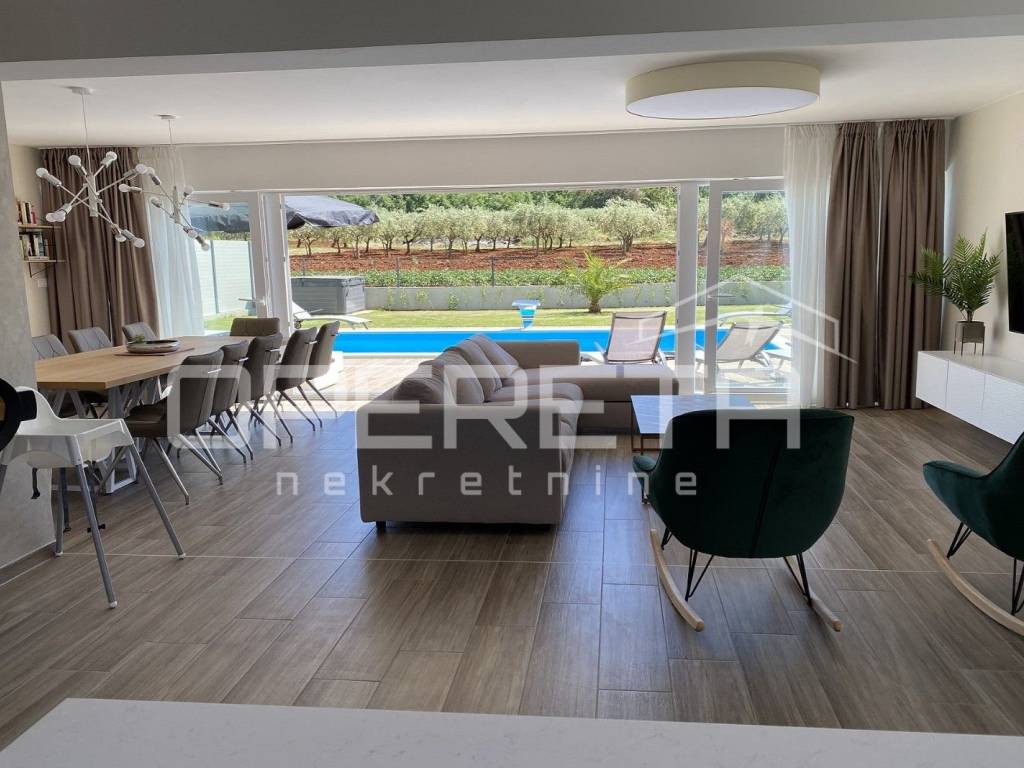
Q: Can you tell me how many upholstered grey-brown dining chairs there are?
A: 9